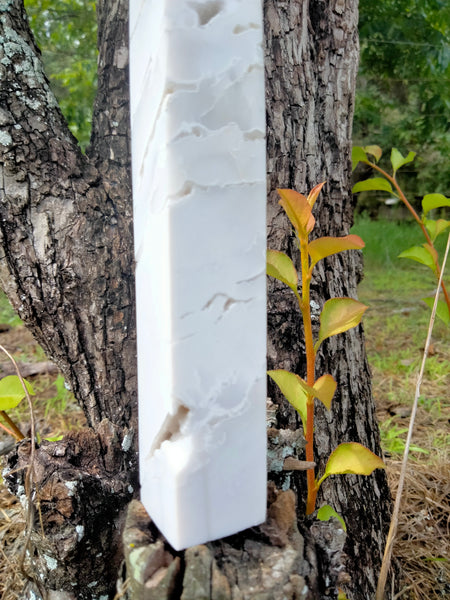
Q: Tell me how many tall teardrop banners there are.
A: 0